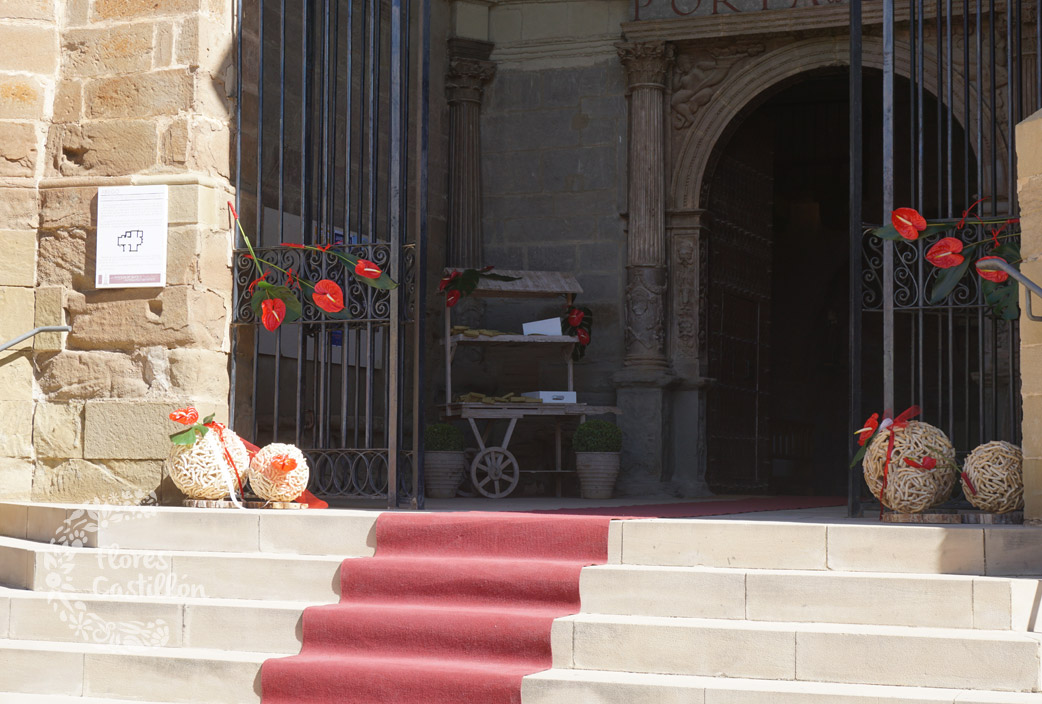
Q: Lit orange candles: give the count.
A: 0